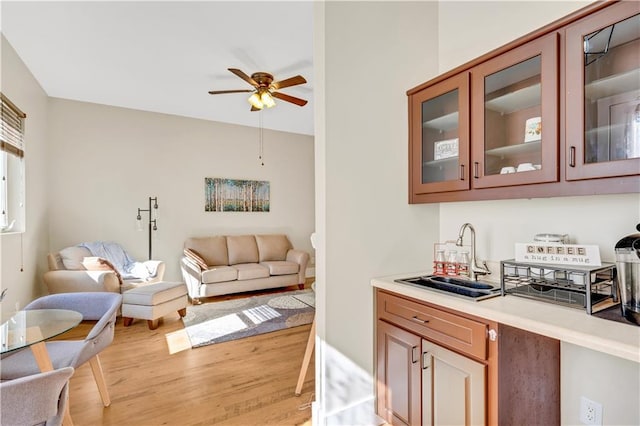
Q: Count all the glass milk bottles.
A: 3